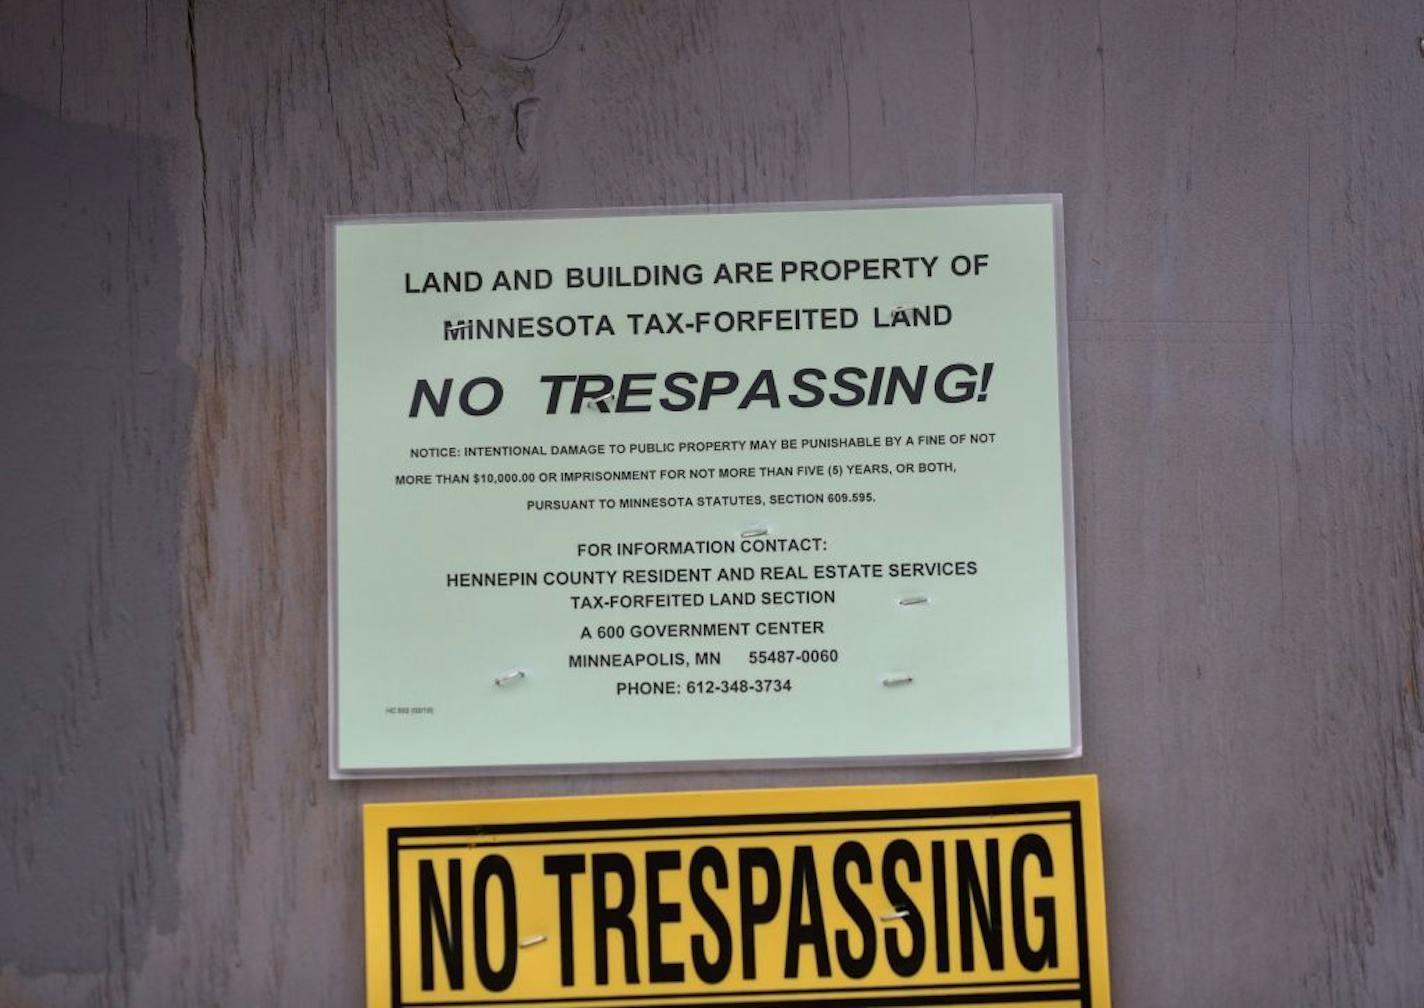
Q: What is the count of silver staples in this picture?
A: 9